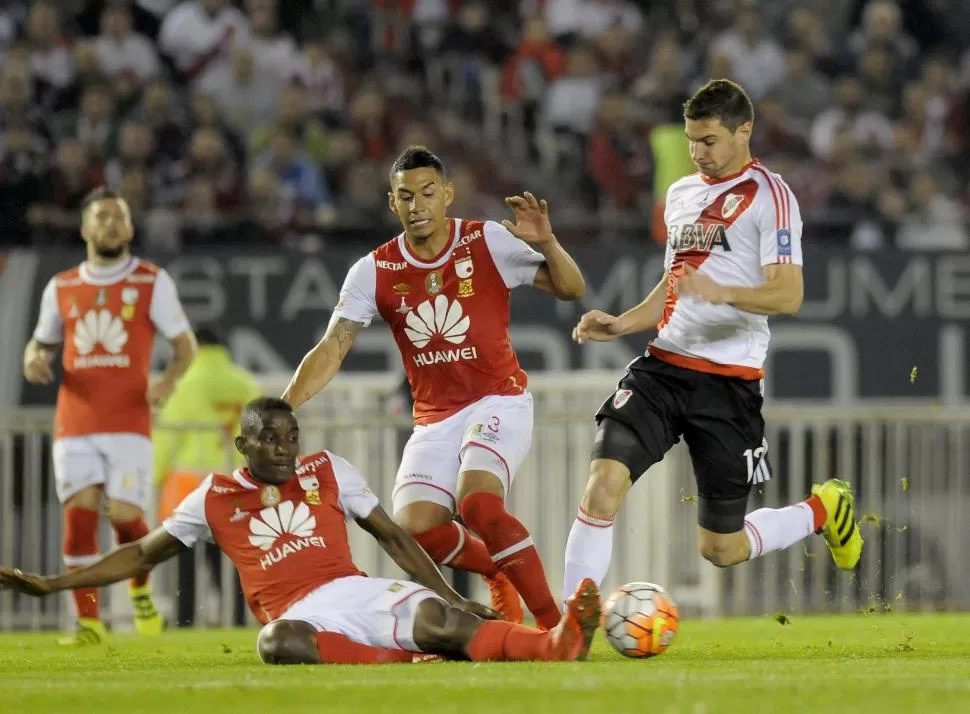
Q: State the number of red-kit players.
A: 3